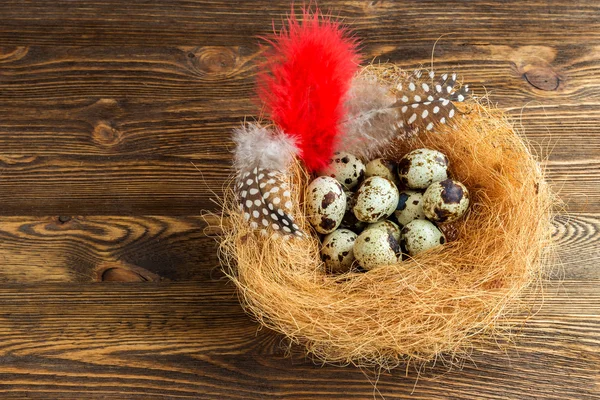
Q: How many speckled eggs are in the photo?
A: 11